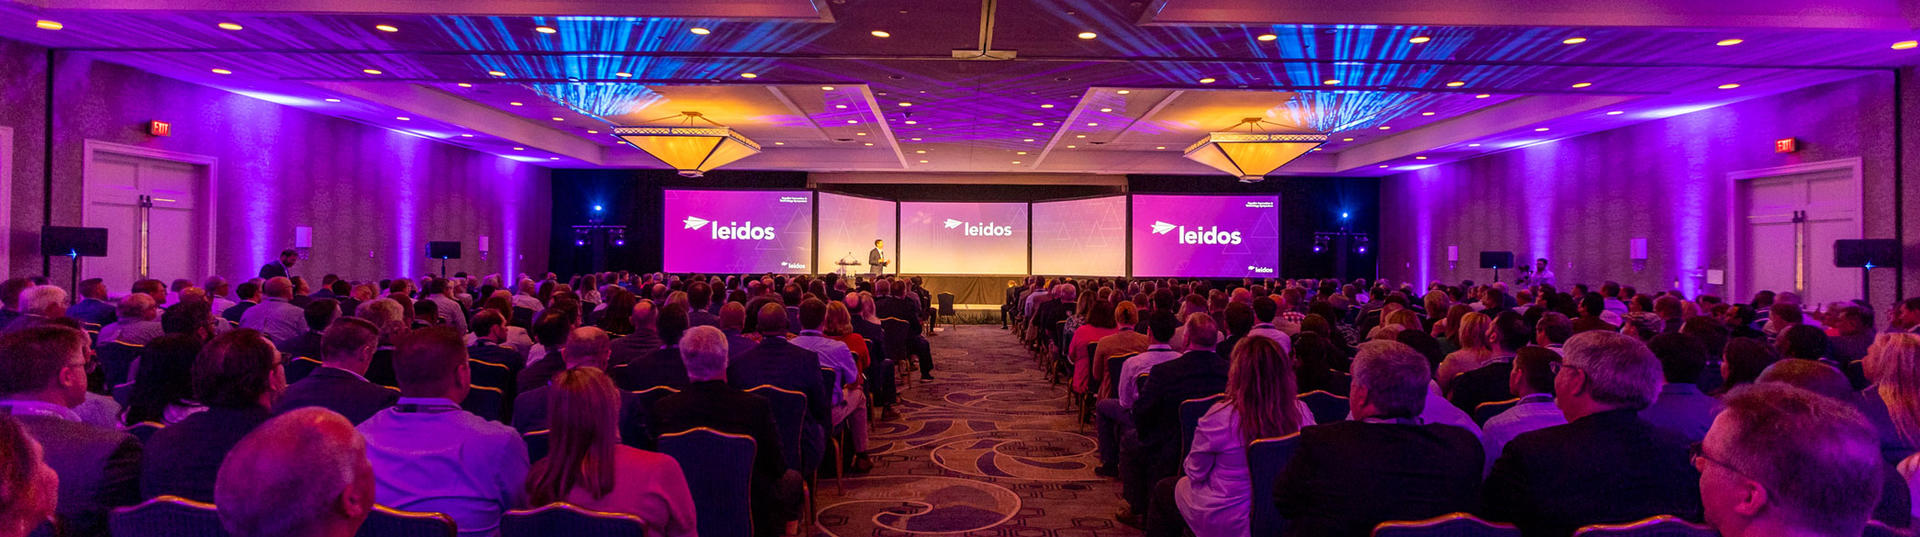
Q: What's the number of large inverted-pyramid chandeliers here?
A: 2